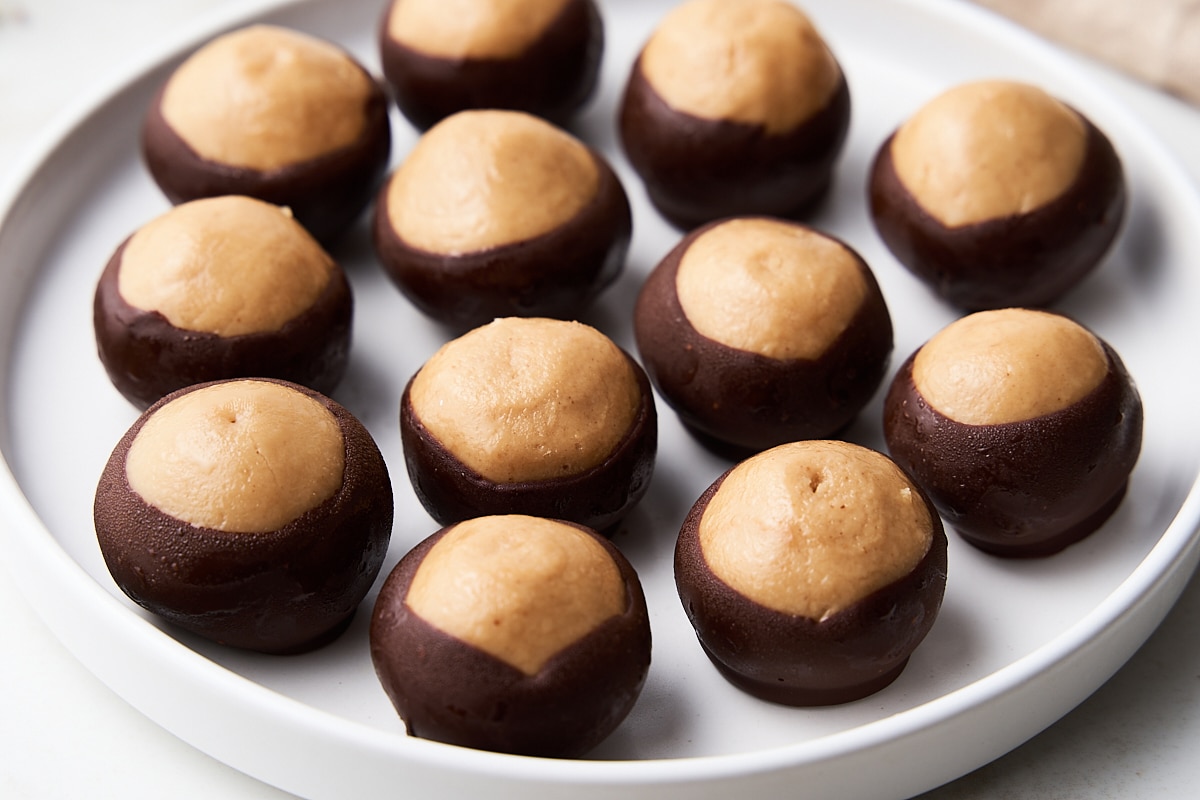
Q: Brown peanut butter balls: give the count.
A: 12